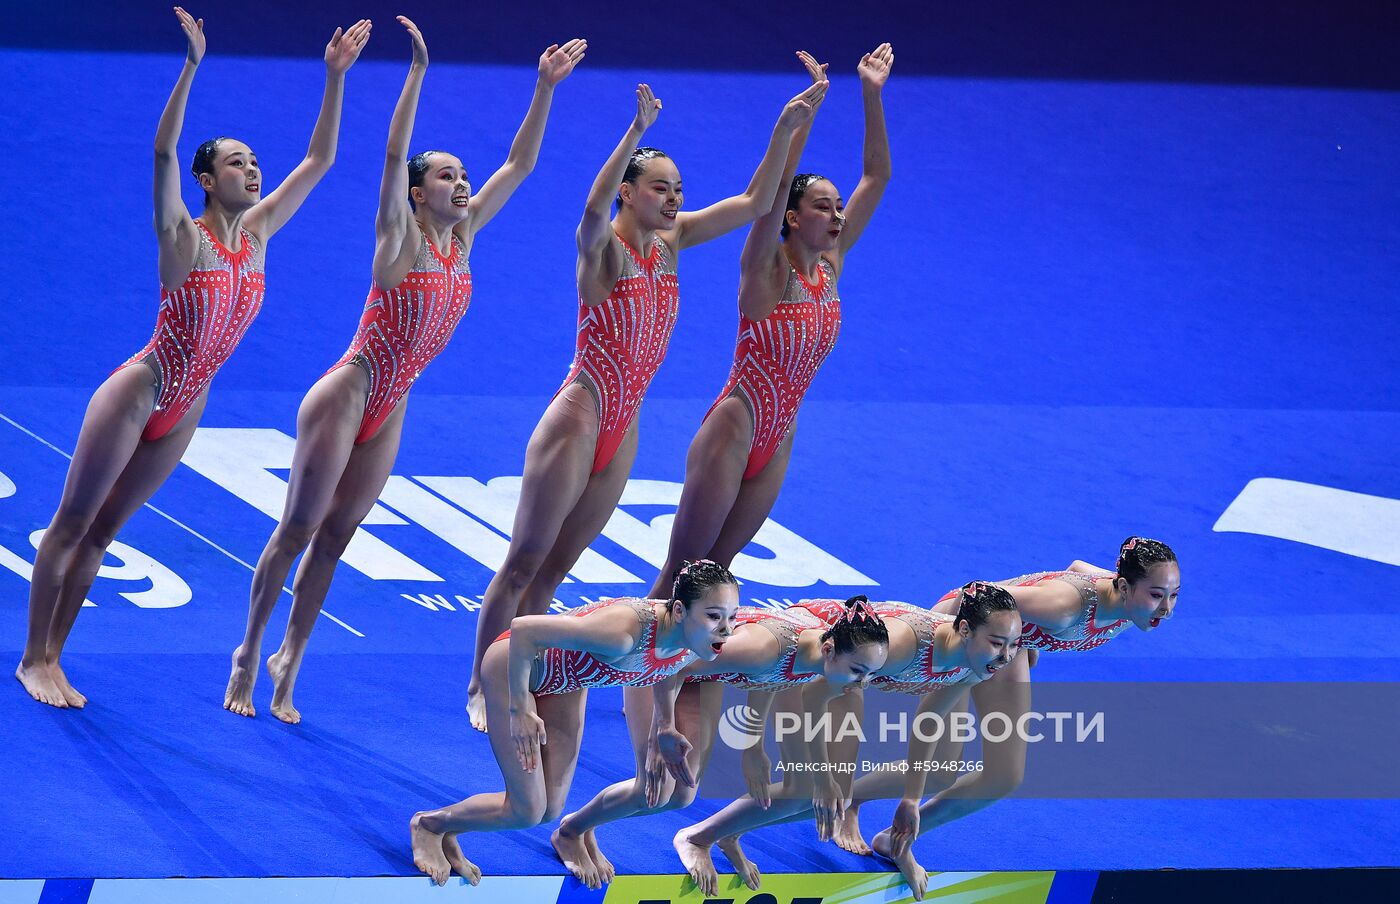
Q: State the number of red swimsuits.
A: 8